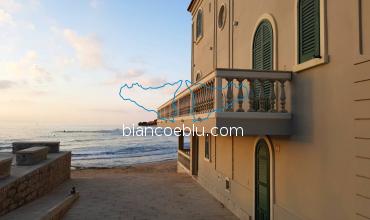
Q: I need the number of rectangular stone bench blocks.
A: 3